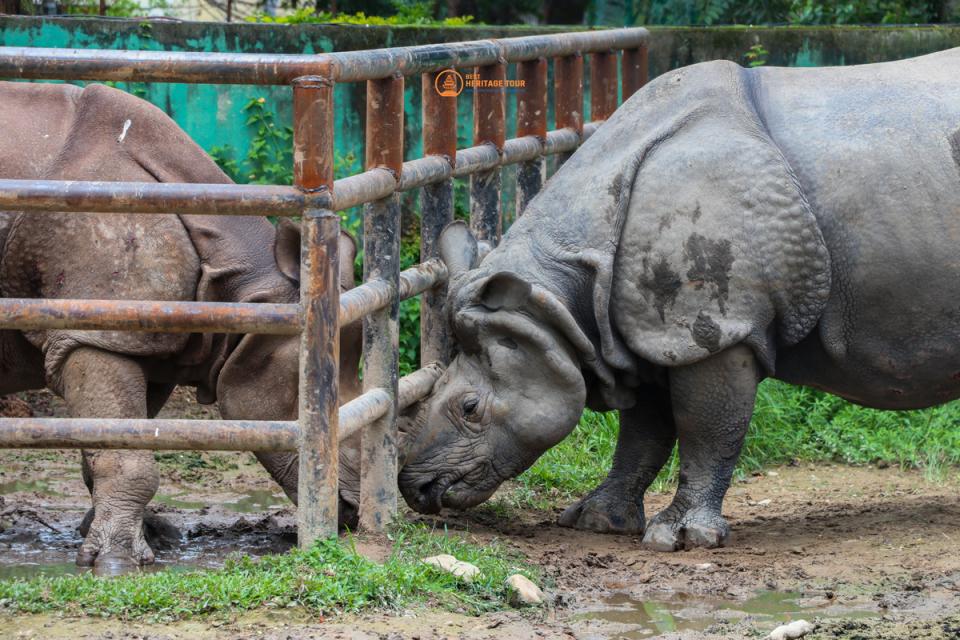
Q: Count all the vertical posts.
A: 8